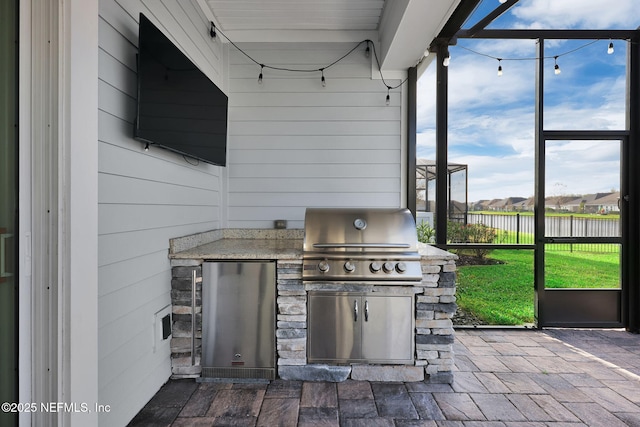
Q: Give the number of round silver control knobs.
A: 5